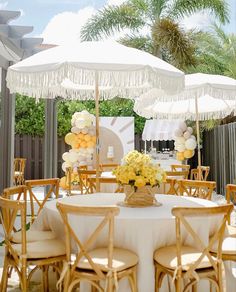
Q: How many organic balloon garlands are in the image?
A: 2